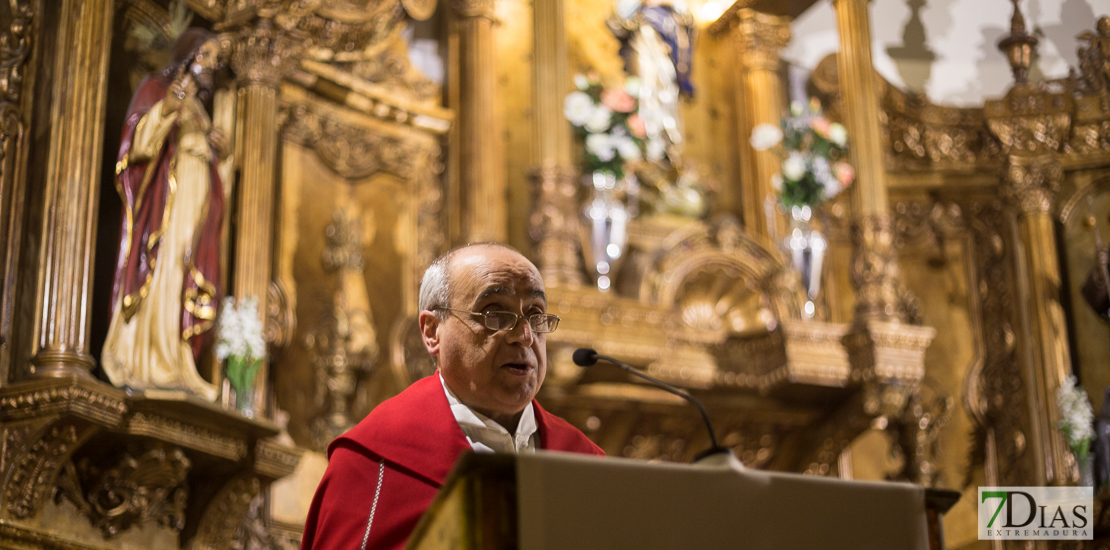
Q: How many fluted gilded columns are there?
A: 7